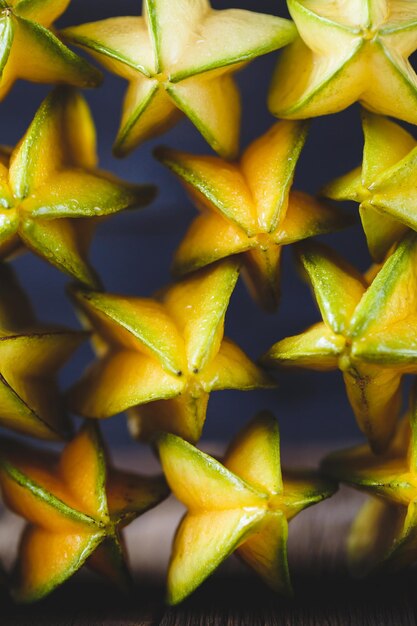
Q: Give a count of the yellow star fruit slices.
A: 12